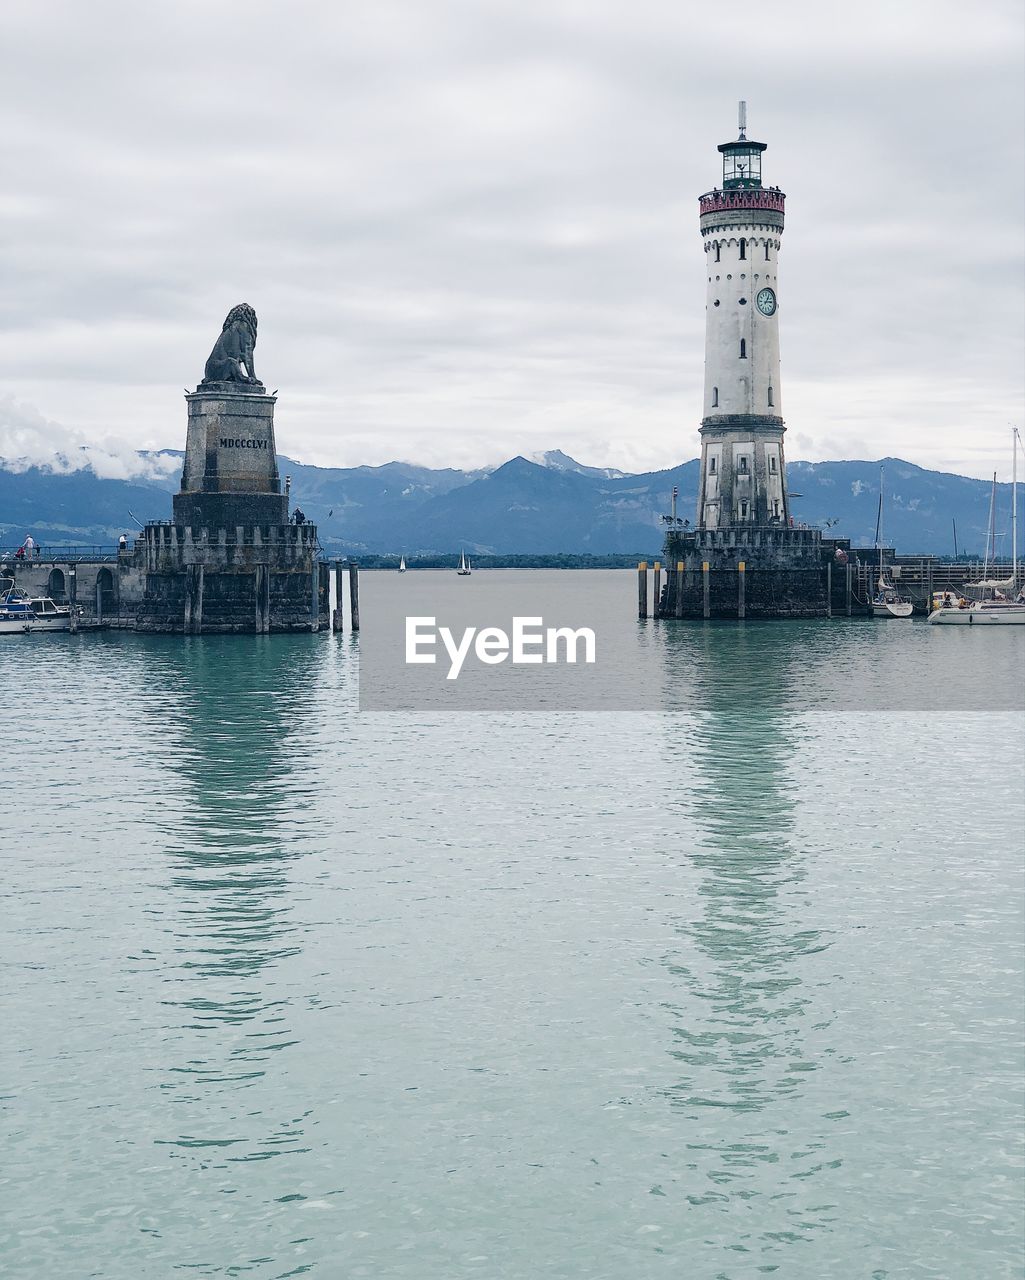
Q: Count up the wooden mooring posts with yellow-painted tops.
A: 5